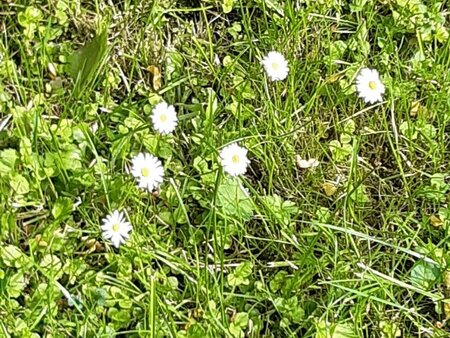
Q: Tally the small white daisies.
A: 6